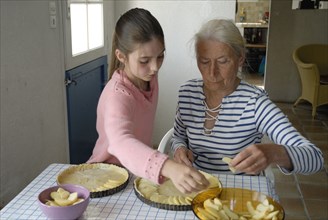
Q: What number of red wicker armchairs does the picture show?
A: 0